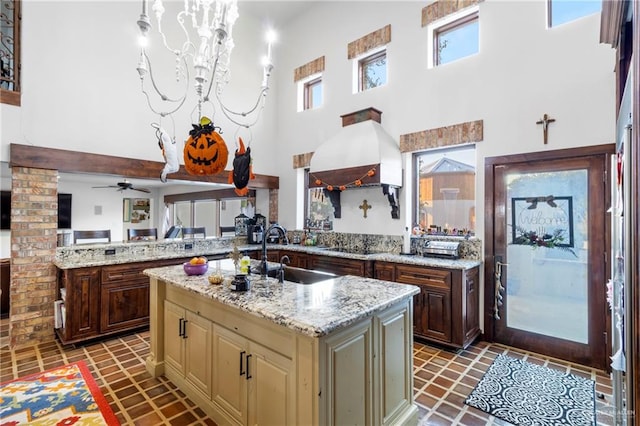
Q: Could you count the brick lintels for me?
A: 5